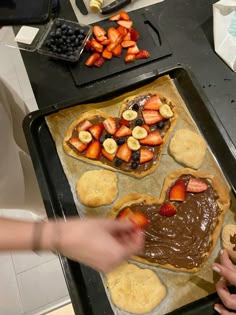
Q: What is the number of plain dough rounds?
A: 3